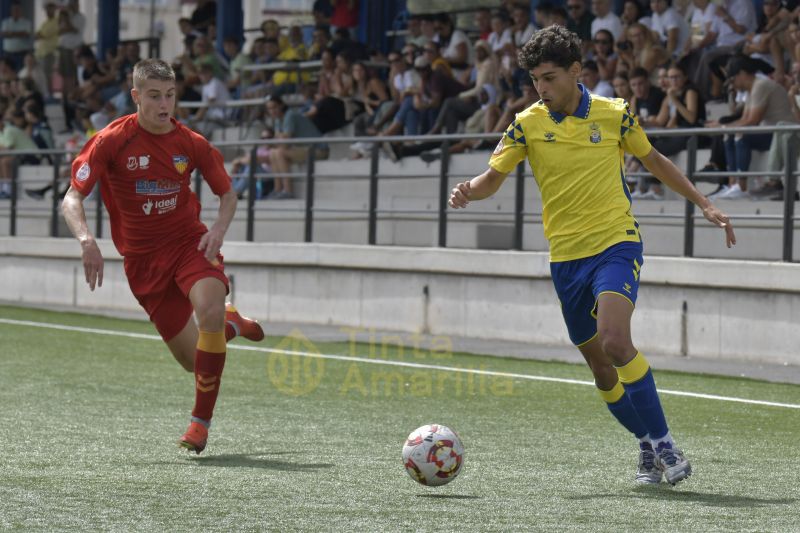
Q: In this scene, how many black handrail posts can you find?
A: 11